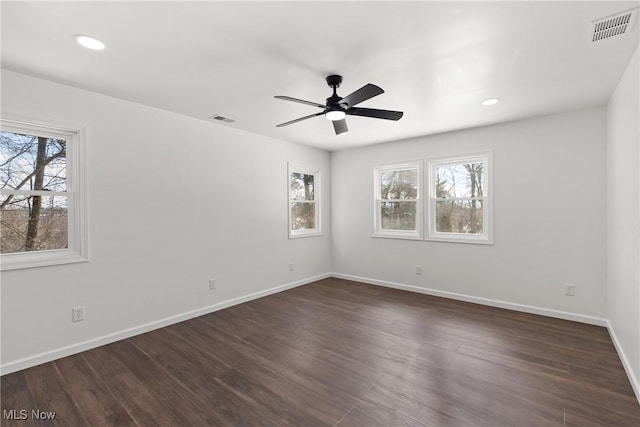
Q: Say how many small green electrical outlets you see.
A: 0